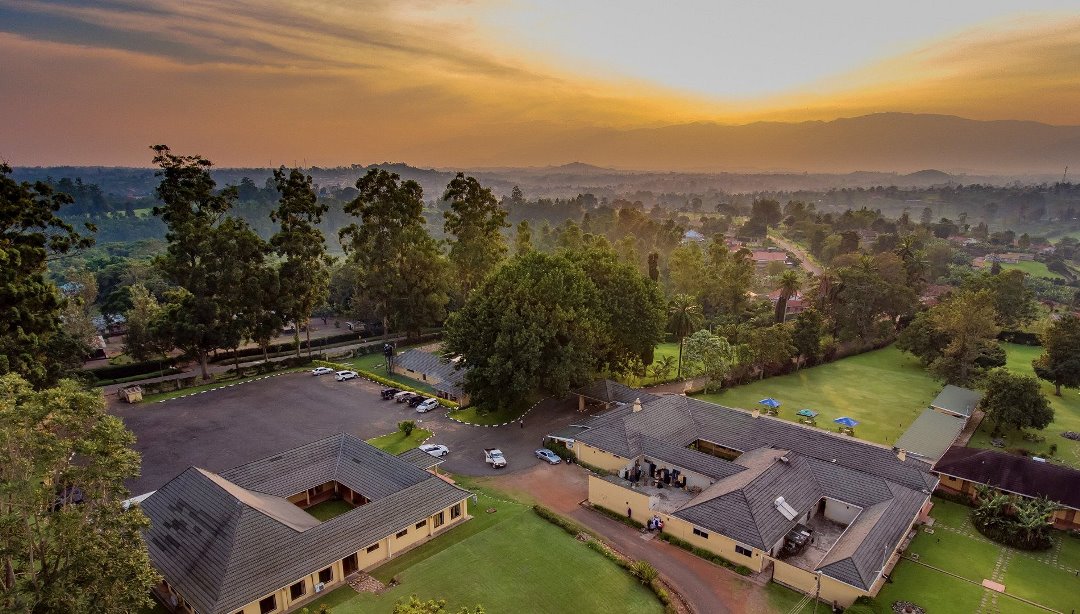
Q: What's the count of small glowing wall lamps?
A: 0